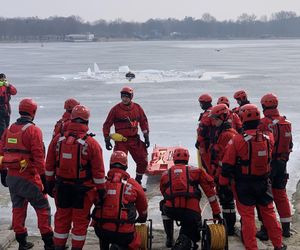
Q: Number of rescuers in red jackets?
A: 13